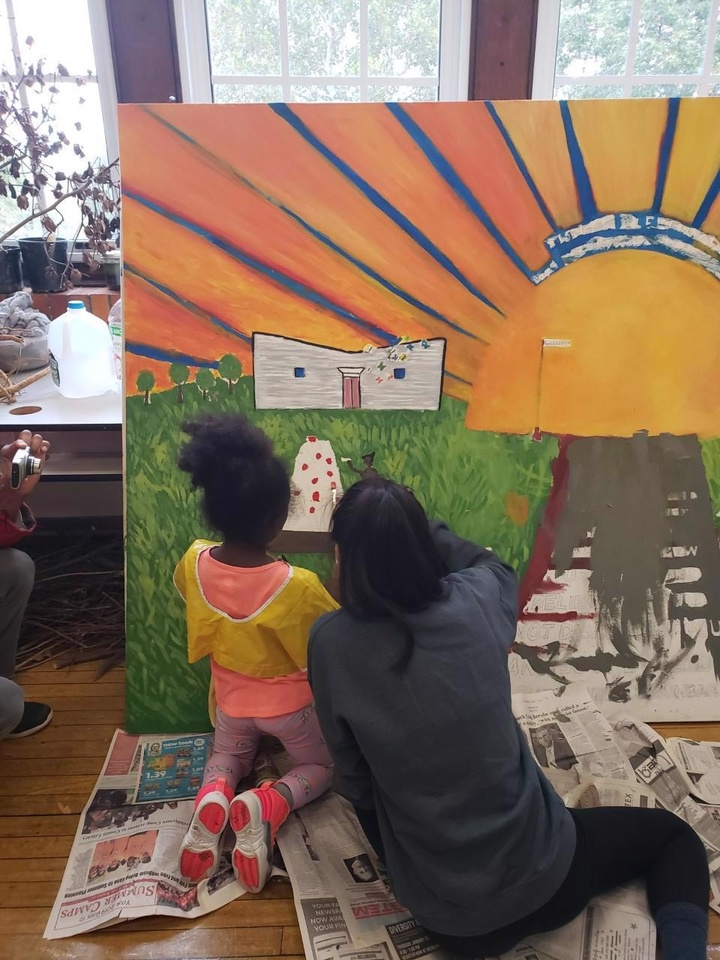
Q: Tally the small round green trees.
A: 4